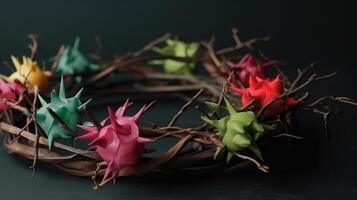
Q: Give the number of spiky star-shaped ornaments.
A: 9